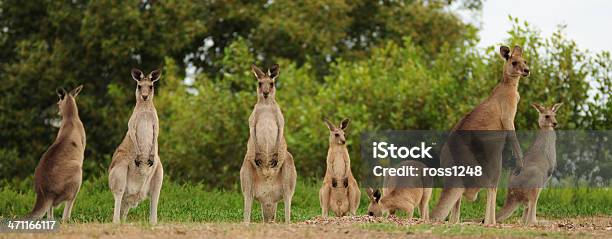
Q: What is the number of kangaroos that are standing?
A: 6